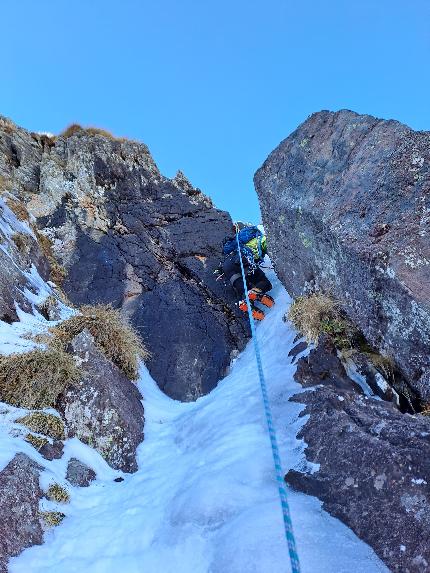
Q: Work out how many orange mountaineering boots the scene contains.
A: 2